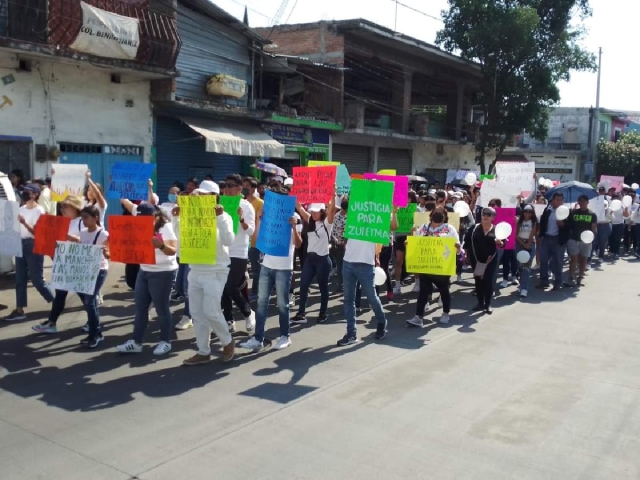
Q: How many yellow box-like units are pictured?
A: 1